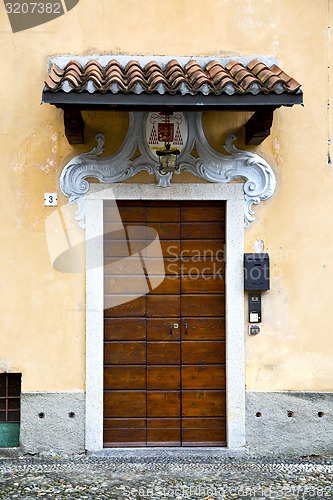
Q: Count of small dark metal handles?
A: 2